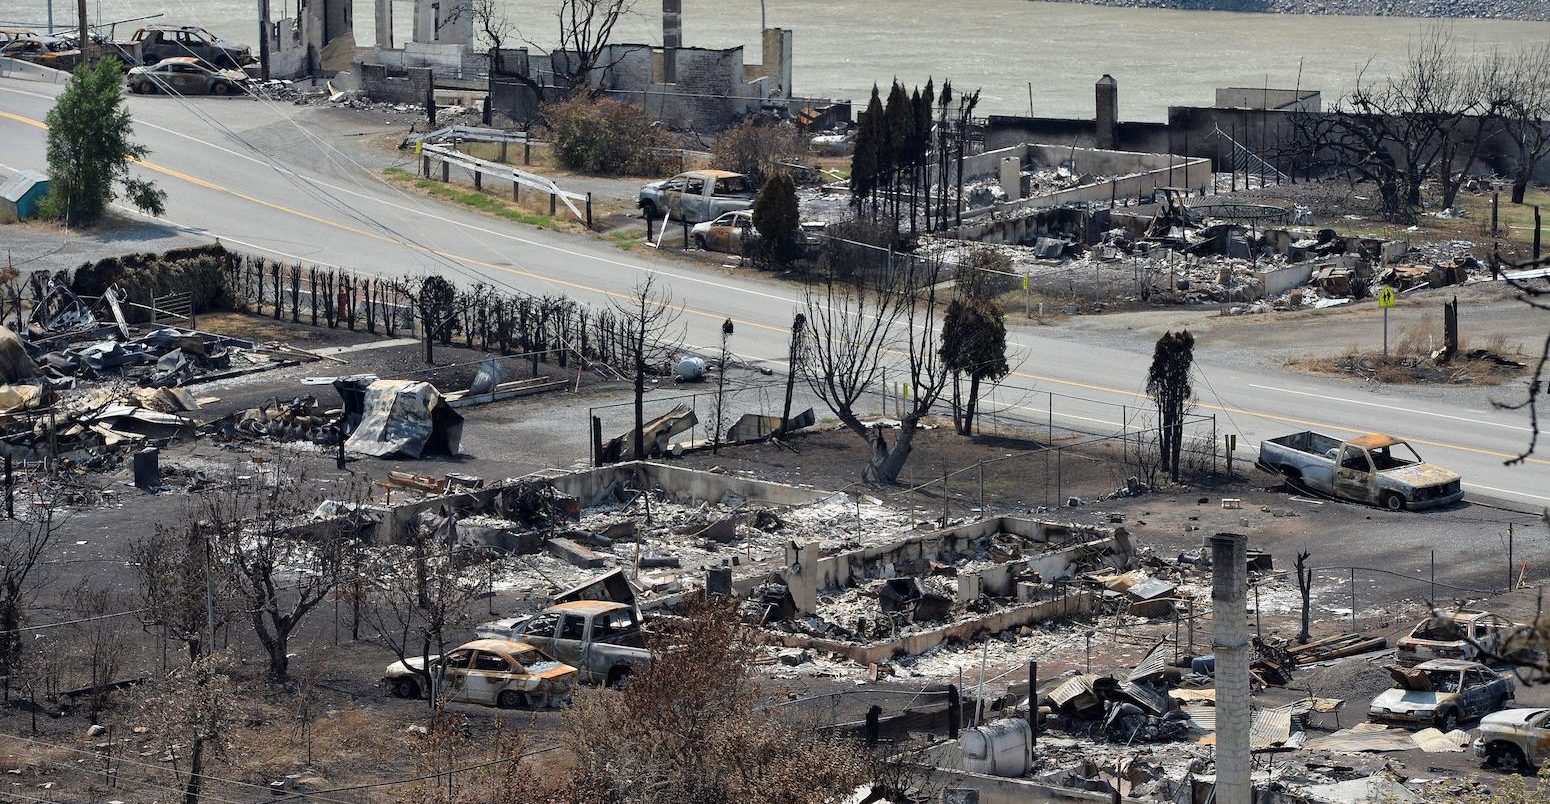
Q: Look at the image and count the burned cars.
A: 12